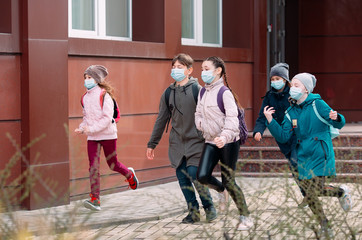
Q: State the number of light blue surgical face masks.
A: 5